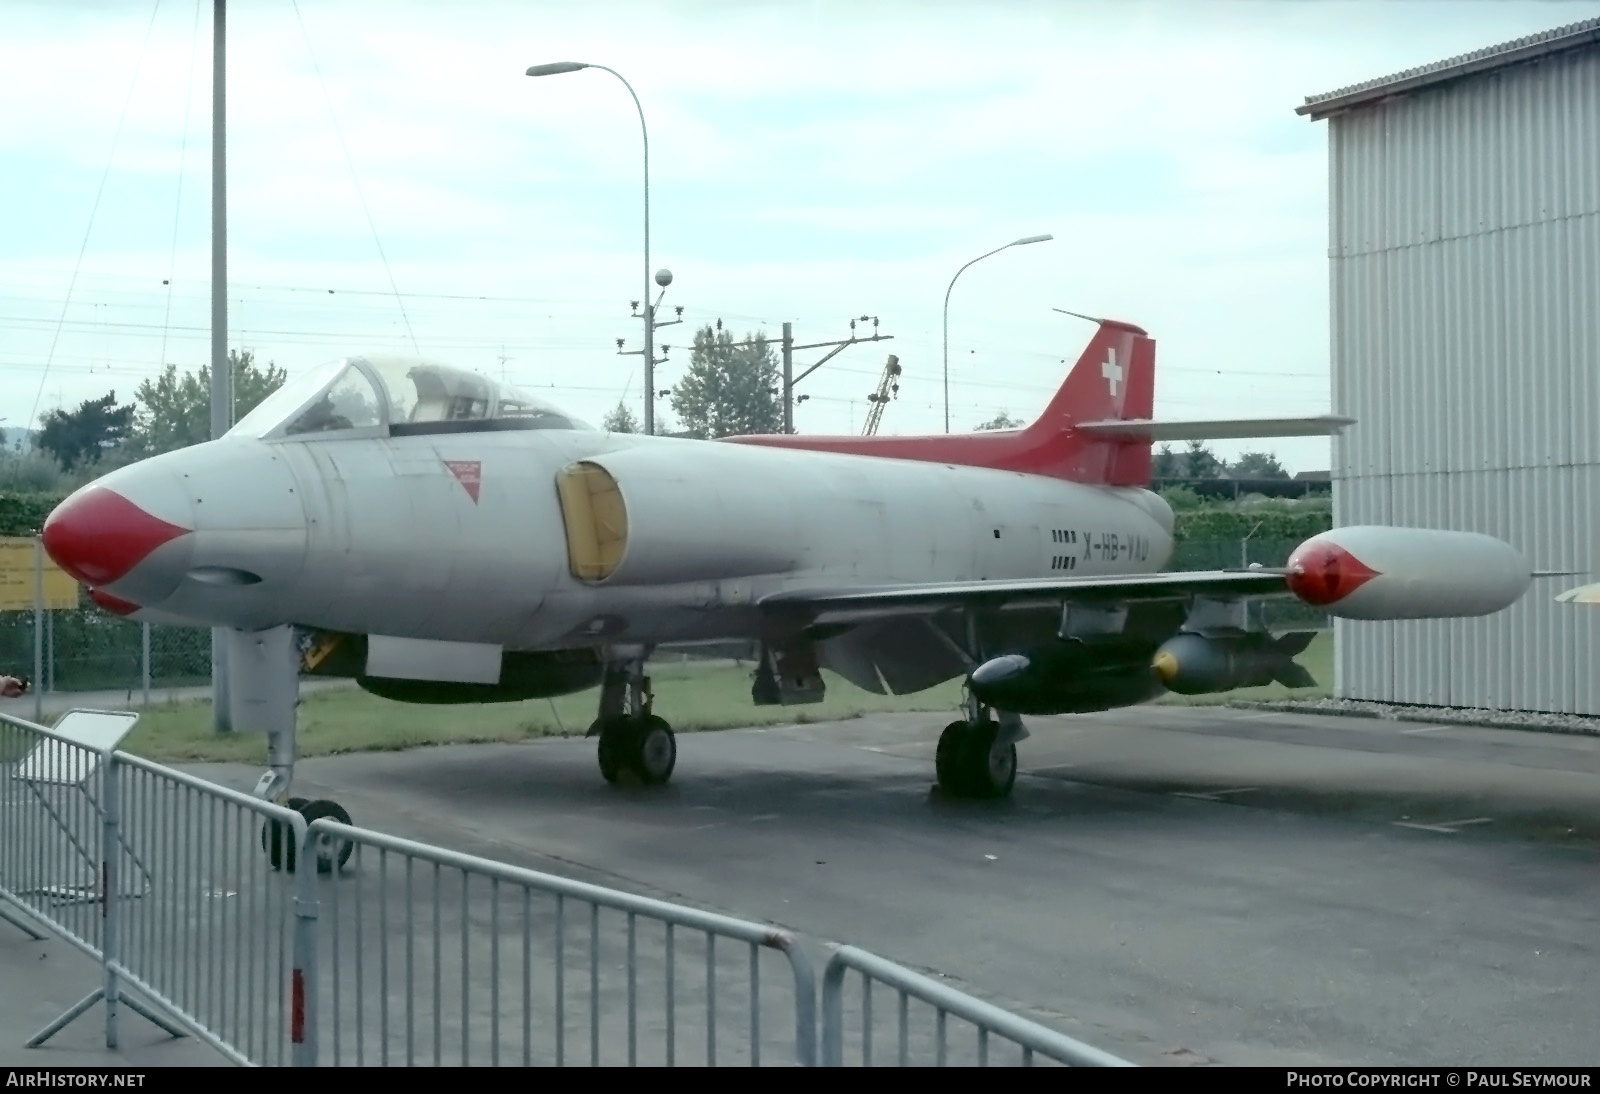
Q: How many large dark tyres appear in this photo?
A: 6